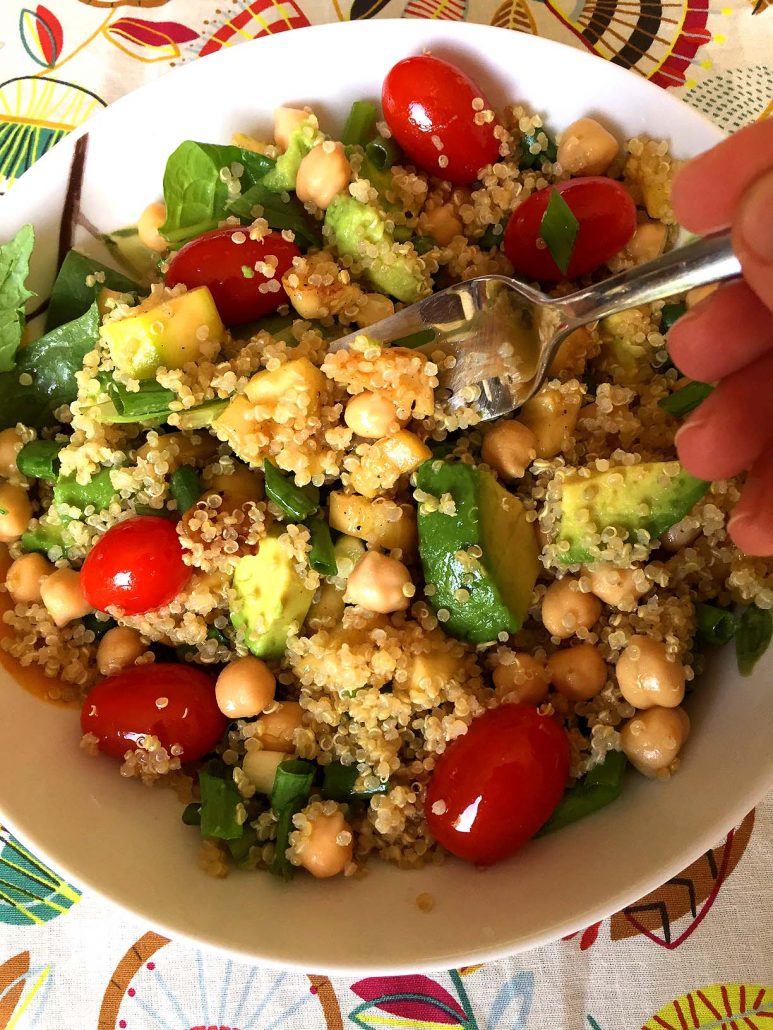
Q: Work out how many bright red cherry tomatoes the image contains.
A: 6